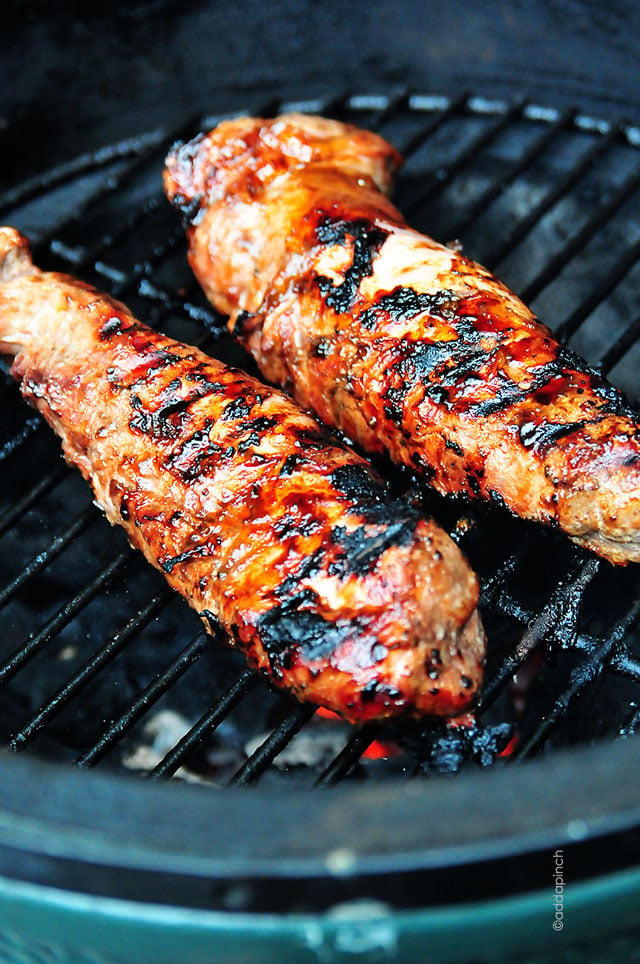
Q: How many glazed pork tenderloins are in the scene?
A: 2